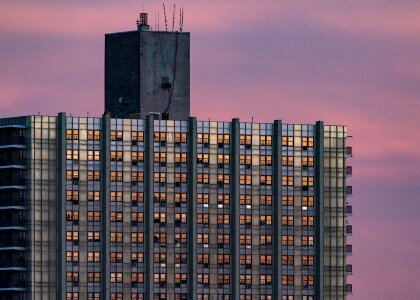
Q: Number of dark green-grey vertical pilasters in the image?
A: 7